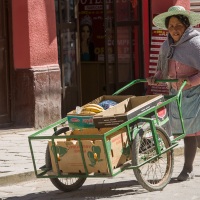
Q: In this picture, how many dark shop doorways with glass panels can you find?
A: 1